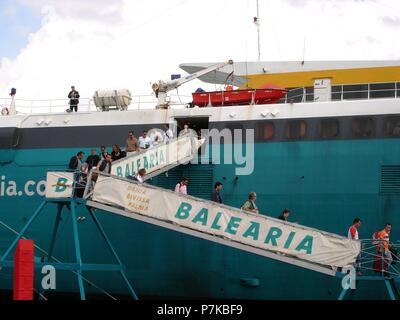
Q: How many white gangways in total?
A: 2